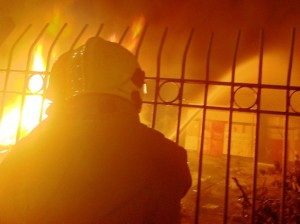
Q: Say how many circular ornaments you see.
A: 4